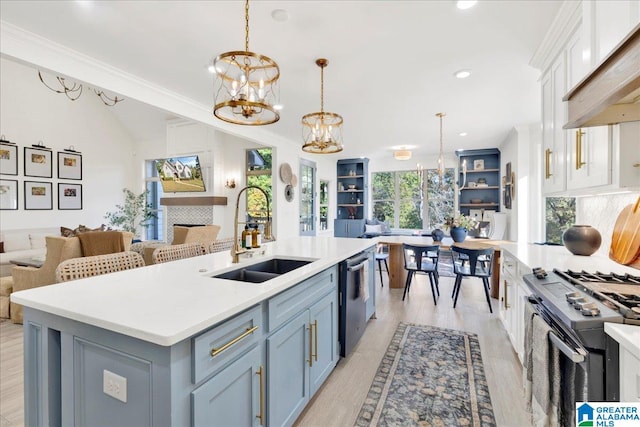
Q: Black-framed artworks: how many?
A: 6